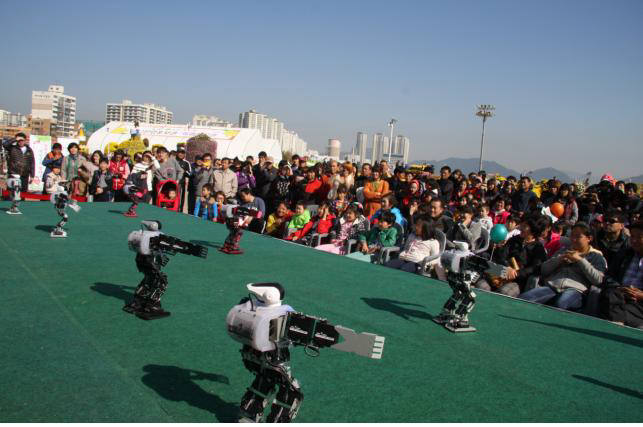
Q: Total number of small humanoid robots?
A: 7